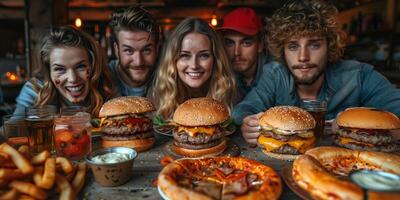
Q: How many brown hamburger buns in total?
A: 4